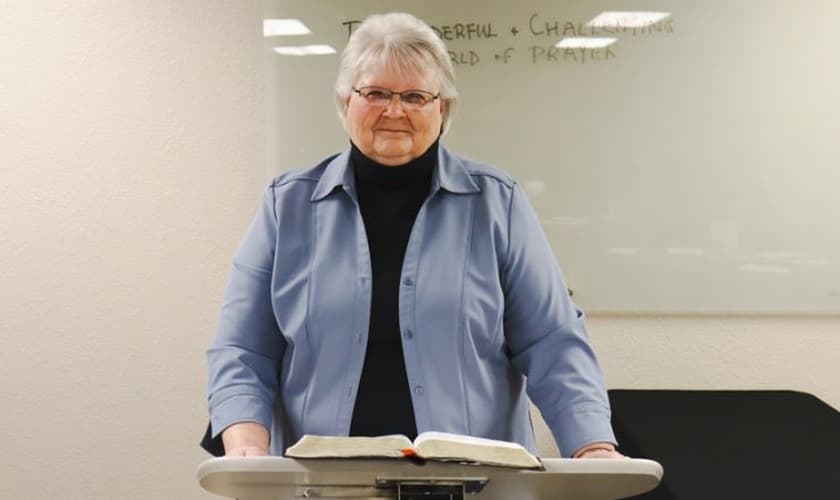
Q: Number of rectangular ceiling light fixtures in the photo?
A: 4